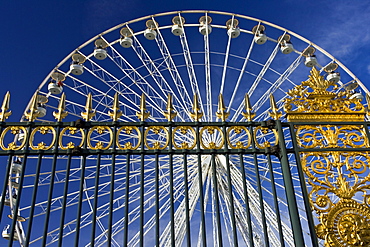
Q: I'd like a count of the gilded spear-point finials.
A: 11